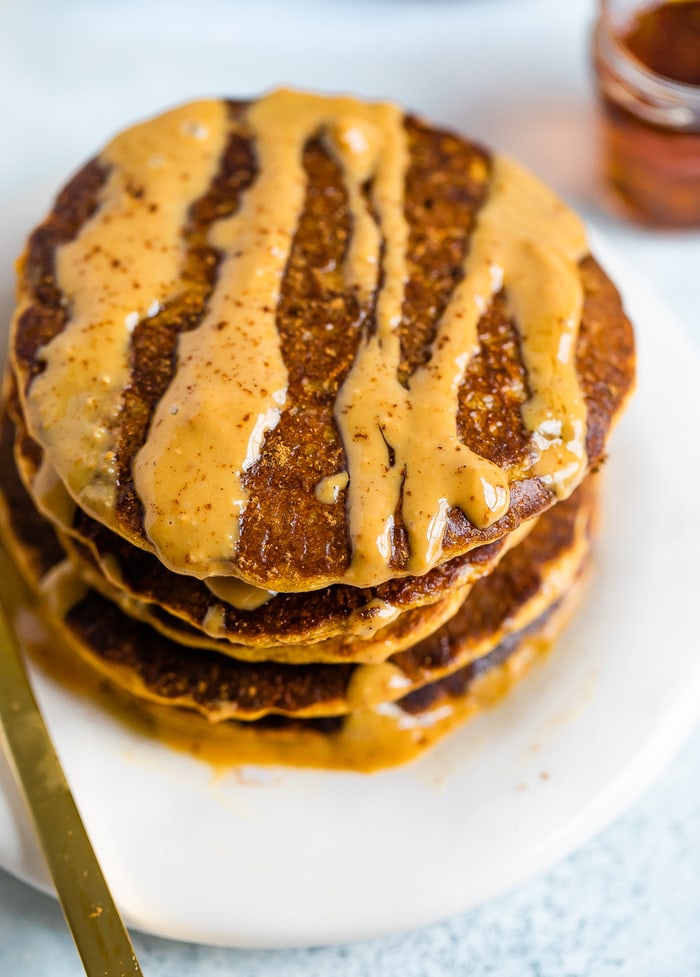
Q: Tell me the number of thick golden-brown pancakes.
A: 5